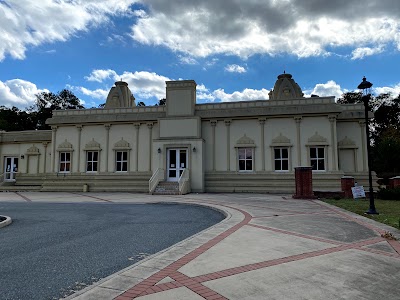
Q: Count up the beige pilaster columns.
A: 12